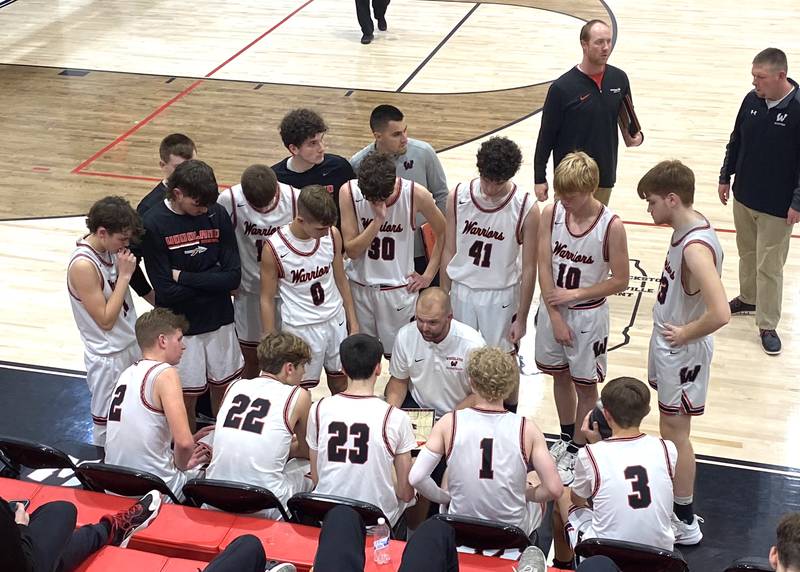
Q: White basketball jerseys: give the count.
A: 12